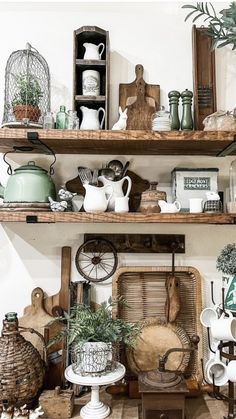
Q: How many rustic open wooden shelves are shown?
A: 2